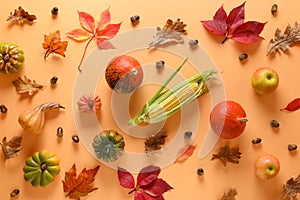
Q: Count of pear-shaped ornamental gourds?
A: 1